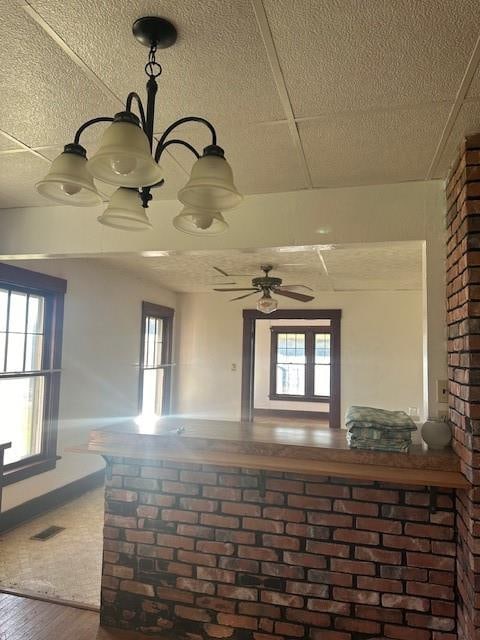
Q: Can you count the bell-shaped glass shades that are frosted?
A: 5